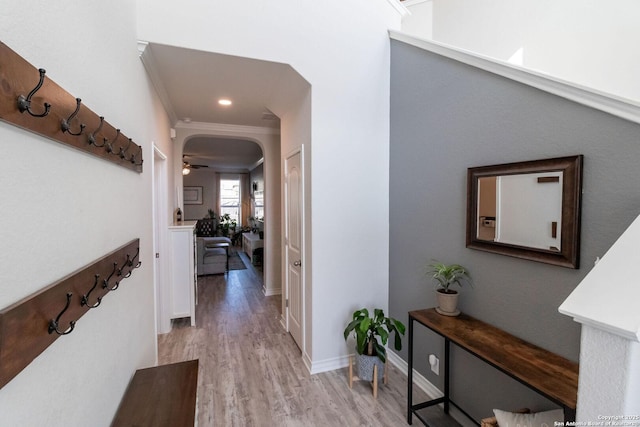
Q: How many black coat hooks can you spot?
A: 11